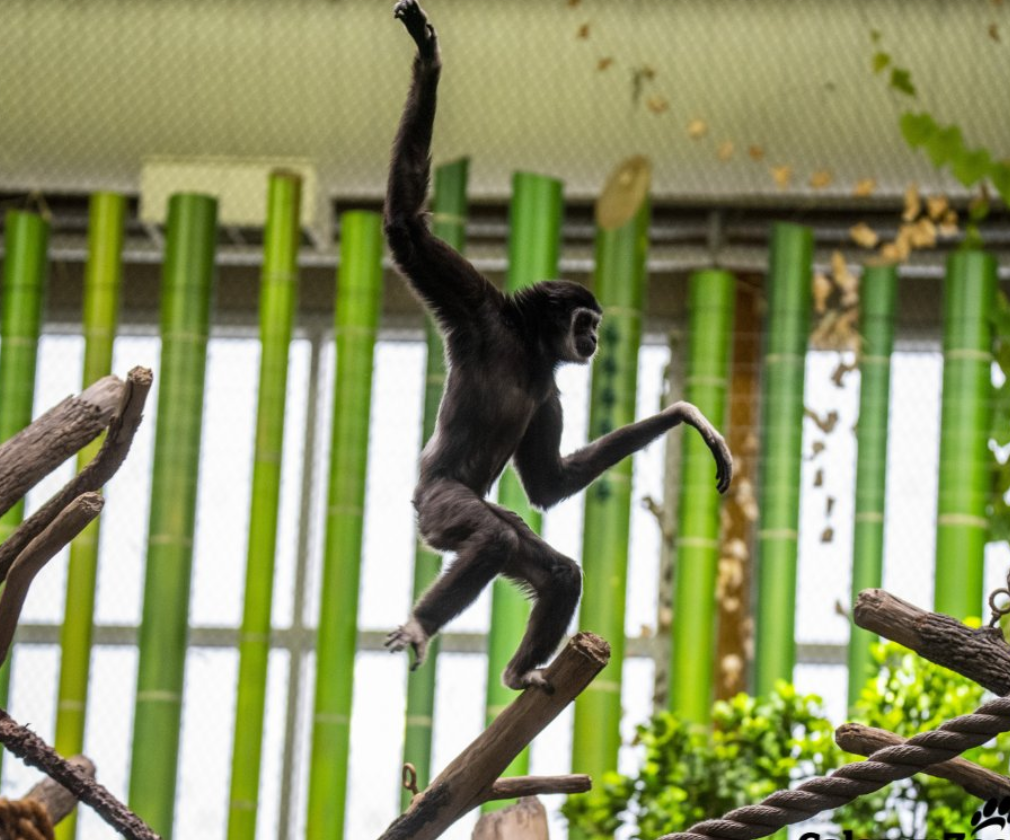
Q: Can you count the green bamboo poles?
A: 12